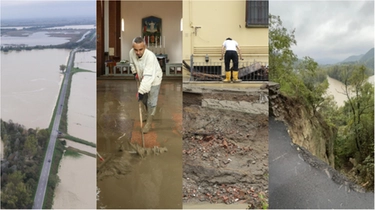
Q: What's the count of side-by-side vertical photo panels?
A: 4